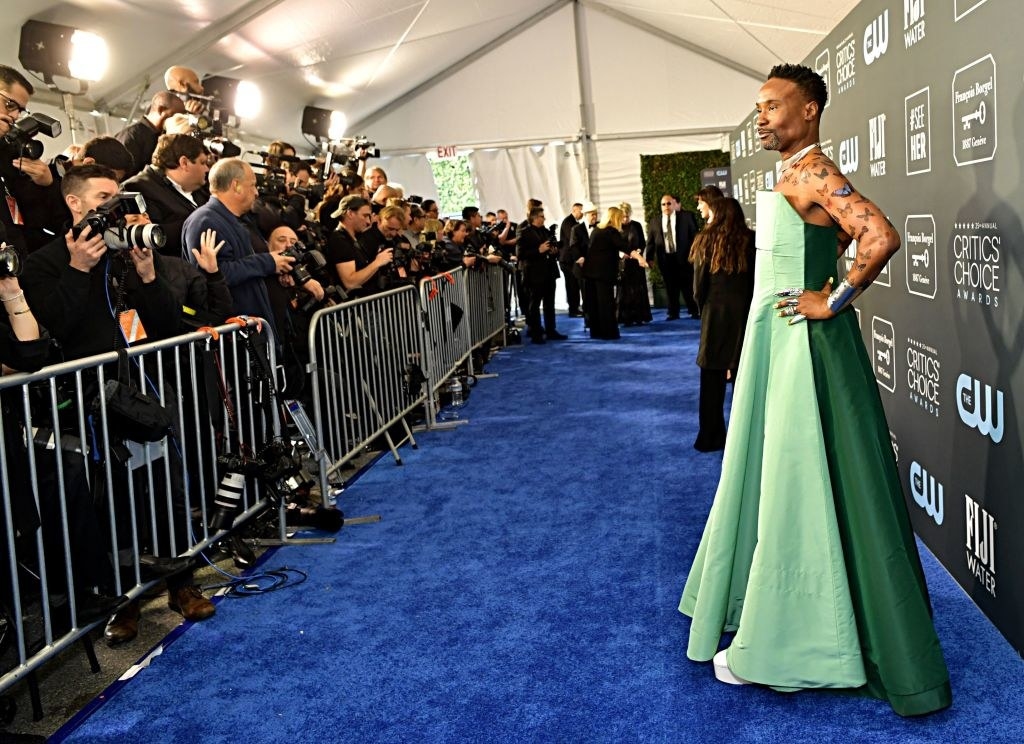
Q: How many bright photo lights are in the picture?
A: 3